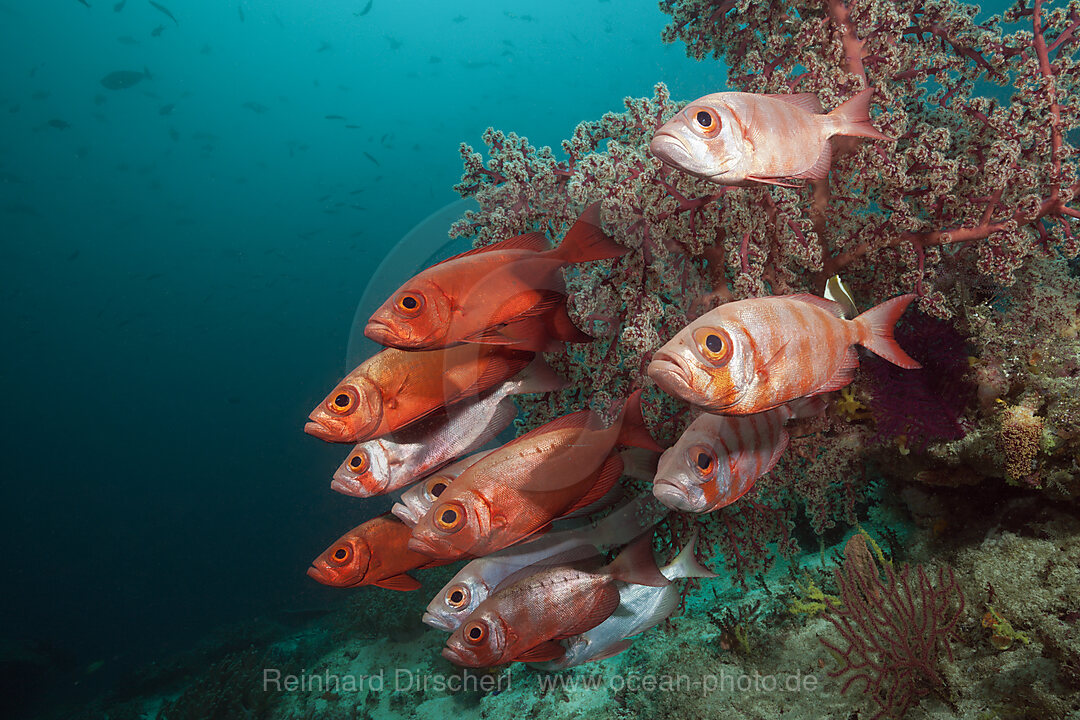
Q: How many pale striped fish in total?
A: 3